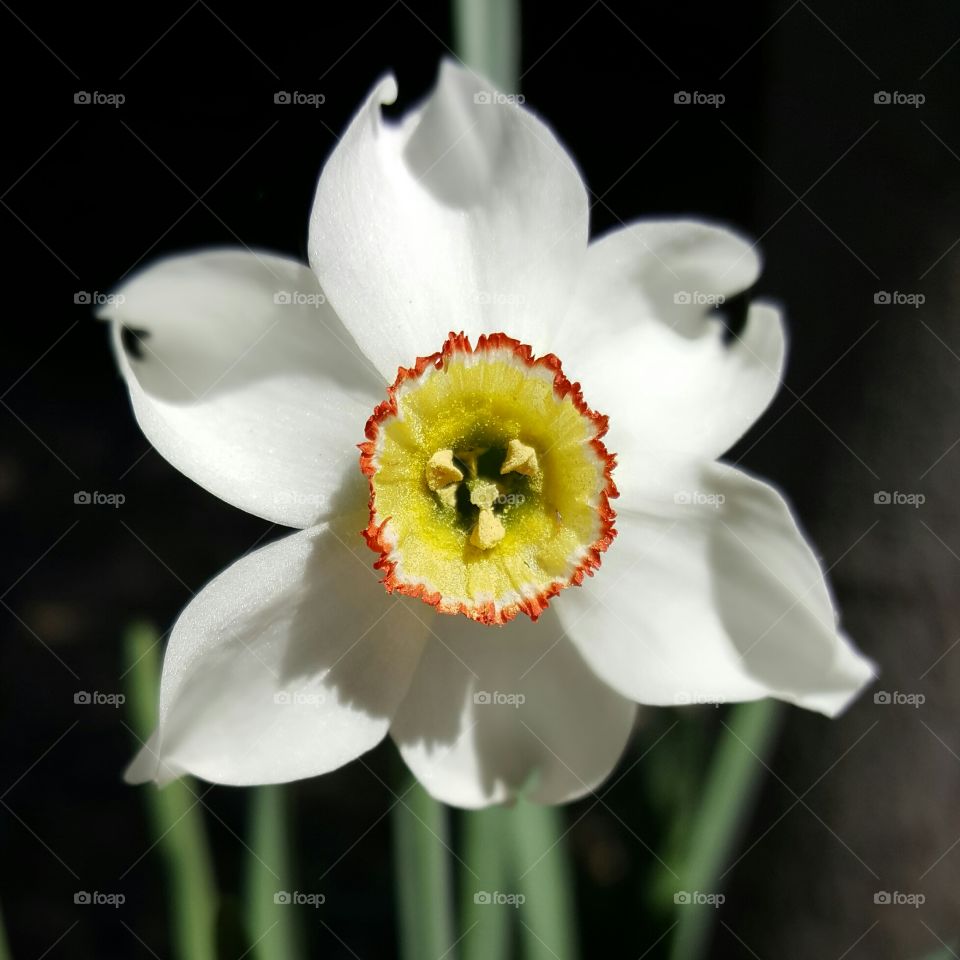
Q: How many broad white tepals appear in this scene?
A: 6